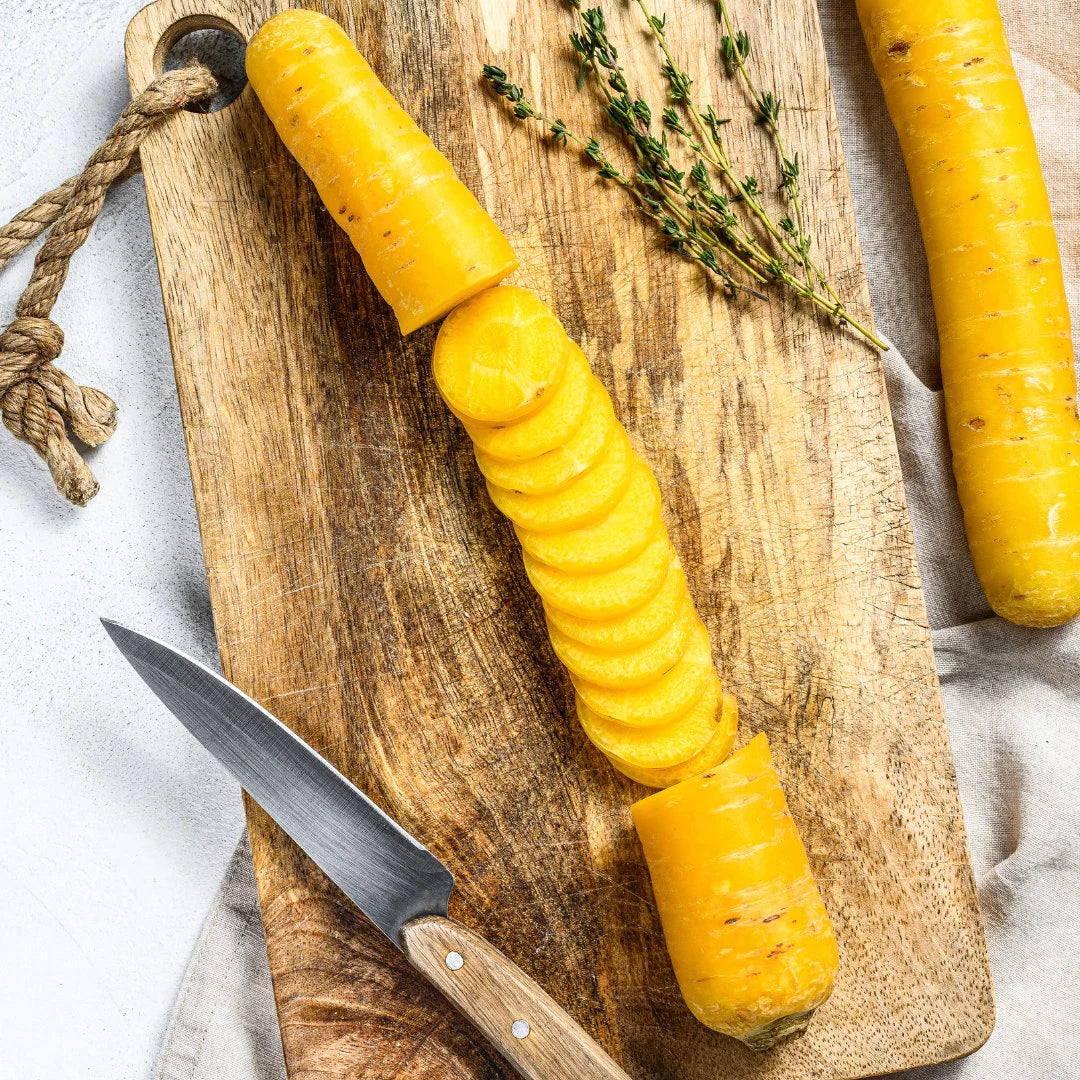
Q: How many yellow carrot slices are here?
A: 11